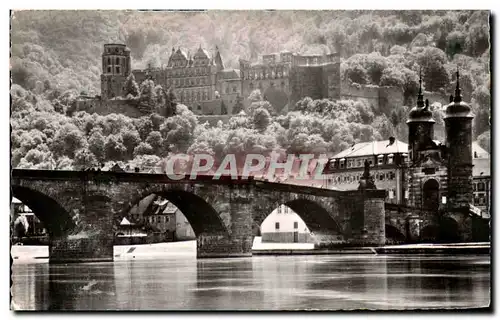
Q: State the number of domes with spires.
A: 2